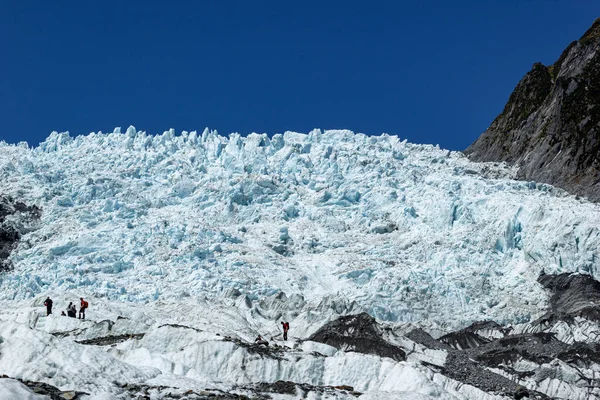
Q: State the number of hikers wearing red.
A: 2